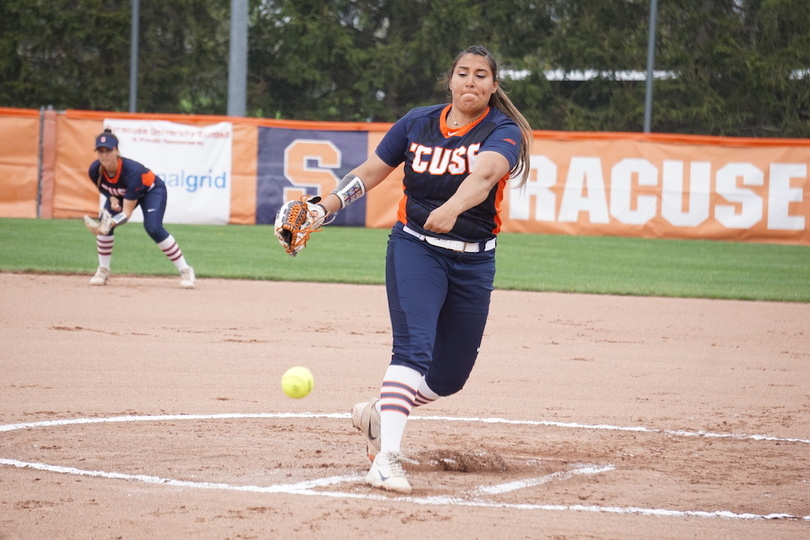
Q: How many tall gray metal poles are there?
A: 3